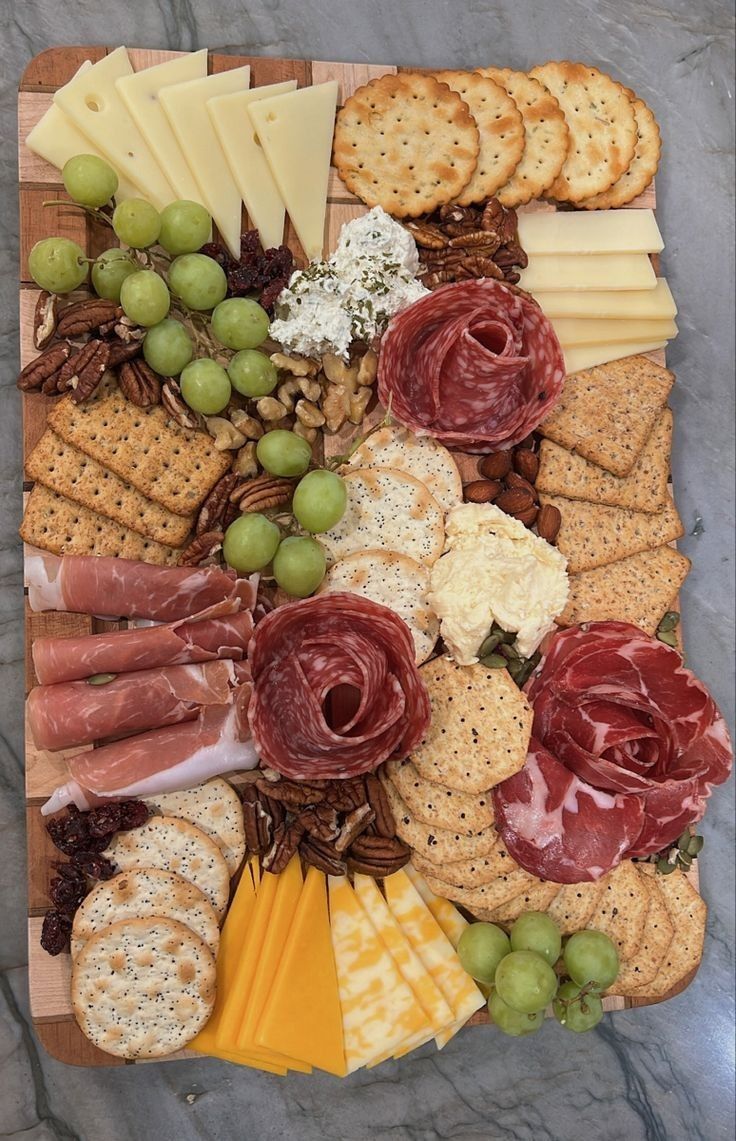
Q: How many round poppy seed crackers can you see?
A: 7